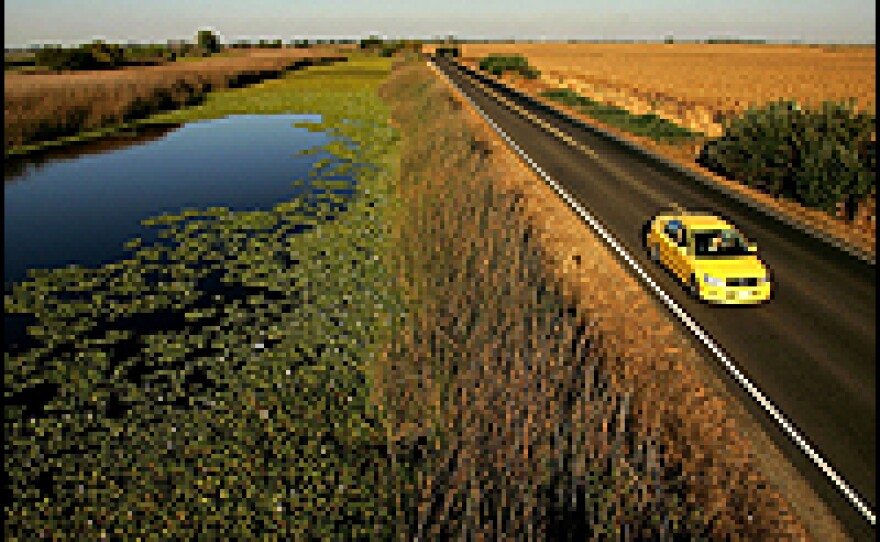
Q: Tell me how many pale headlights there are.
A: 2